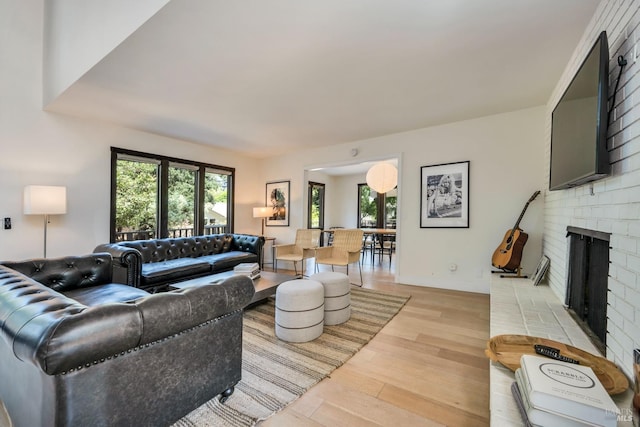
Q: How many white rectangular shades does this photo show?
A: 2